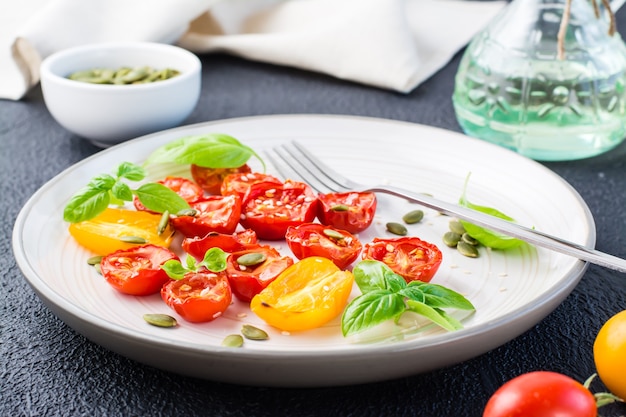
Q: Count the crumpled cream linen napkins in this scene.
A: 1